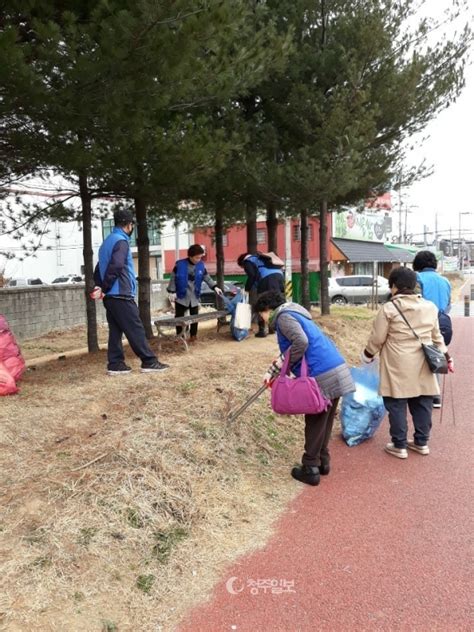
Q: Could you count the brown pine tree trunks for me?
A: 7